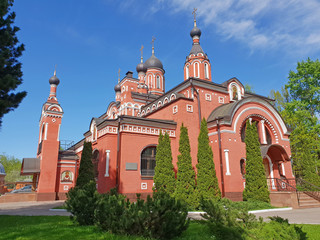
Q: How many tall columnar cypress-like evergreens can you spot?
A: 5